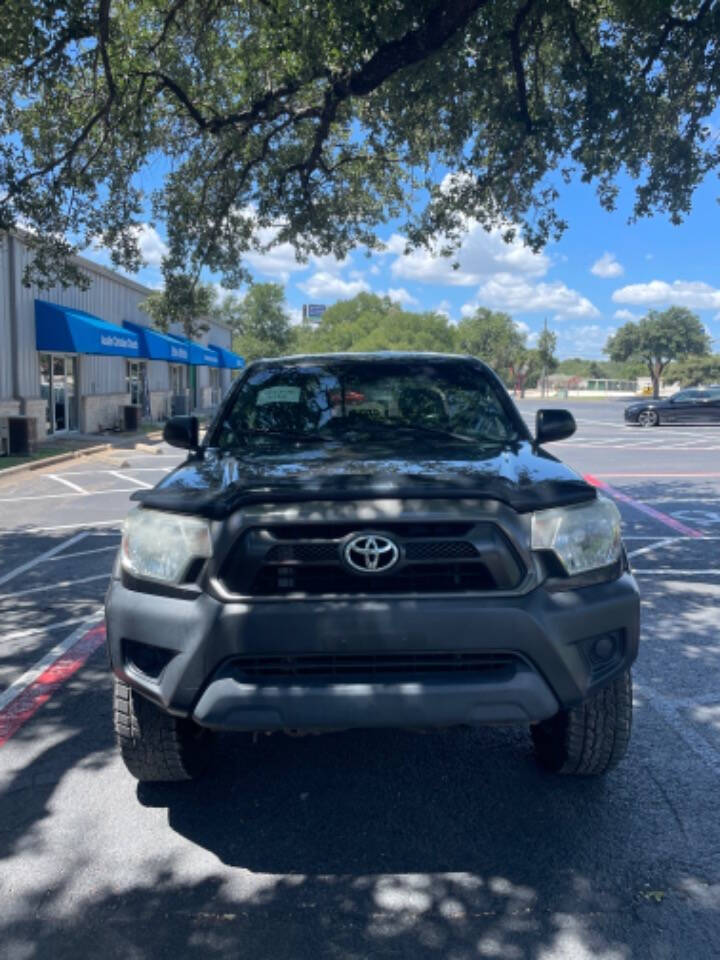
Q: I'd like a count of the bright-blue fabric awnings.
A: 4